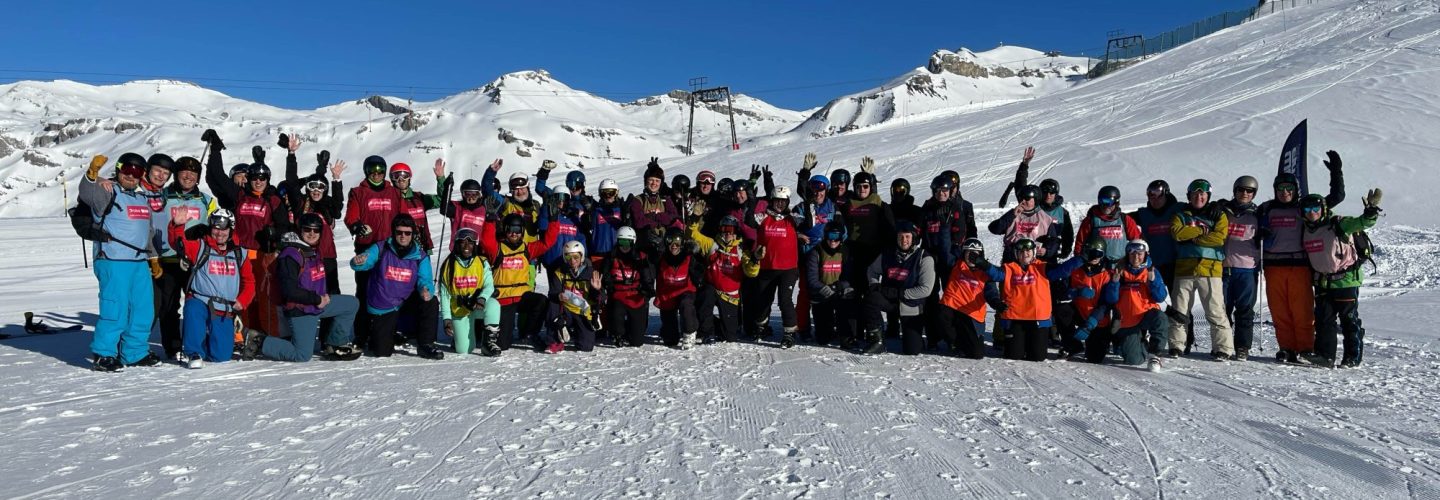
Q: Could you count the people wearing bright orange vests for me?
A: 4